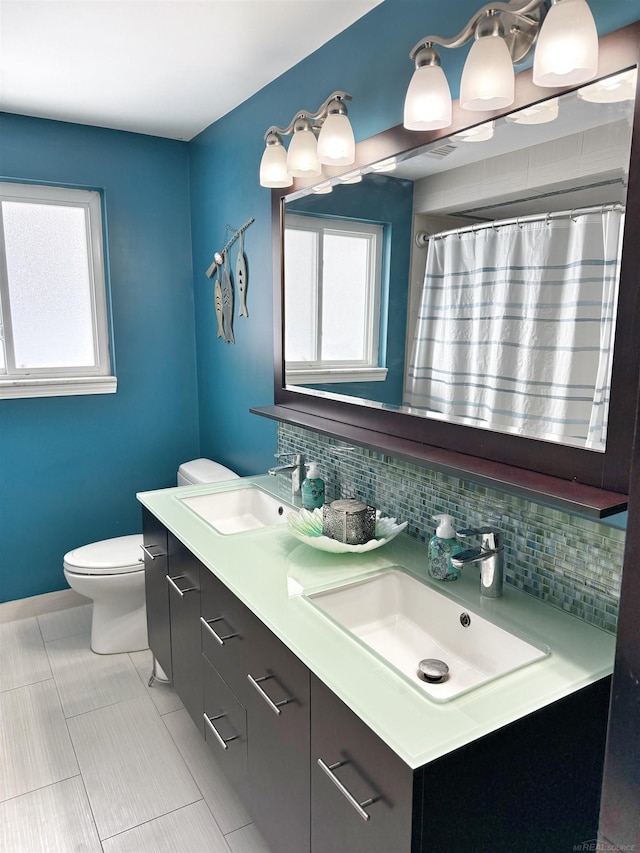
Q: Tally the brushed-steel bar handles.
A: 6